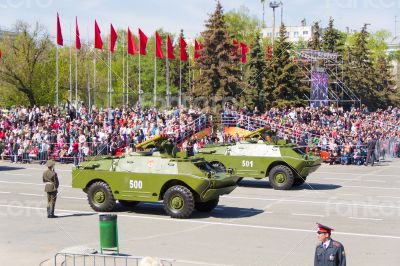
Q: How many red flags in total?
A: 13